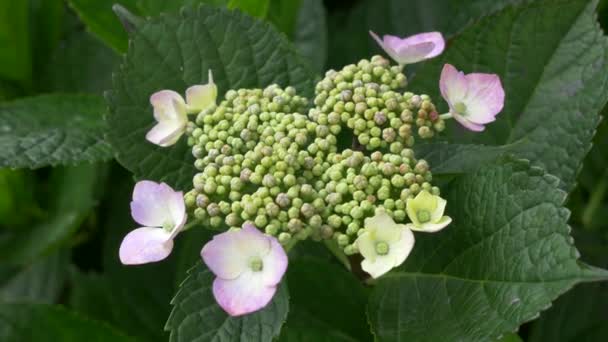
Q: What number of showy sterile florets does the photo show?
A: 8